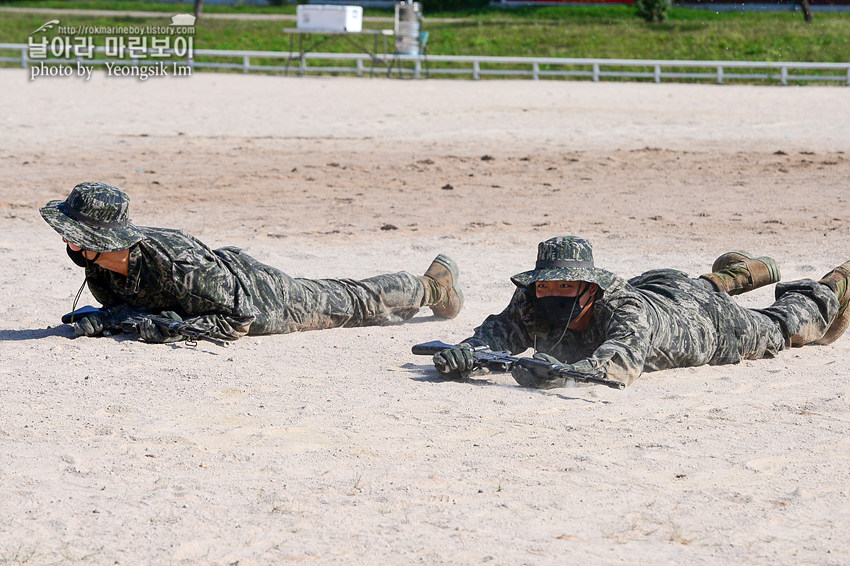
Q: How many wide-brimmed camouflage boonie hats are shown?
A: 2